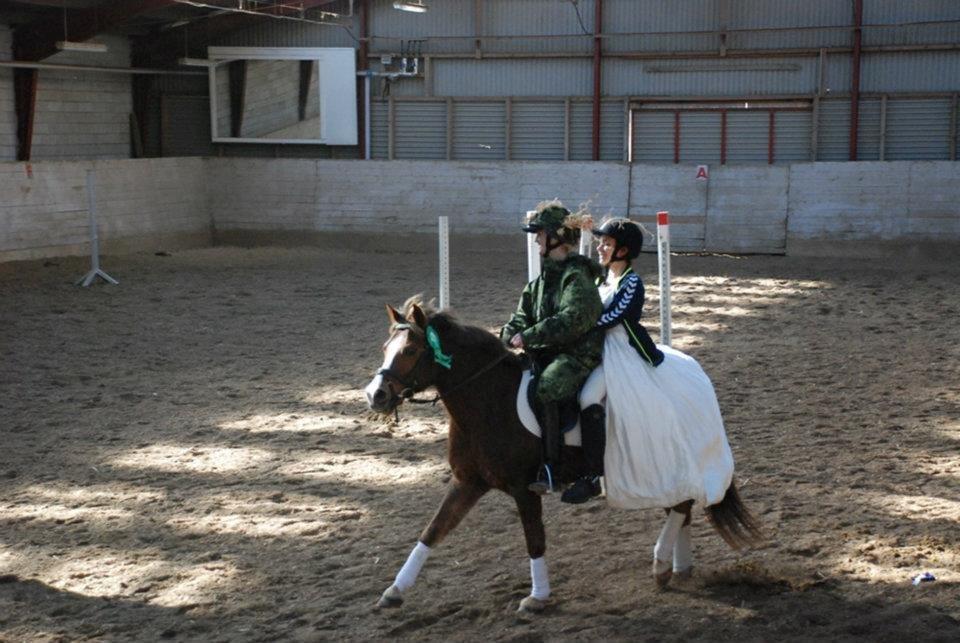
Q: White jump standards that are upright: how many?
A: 5